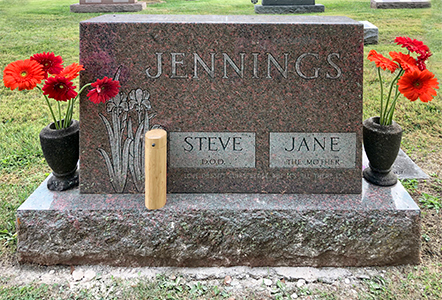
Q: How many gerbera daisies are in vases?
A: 10